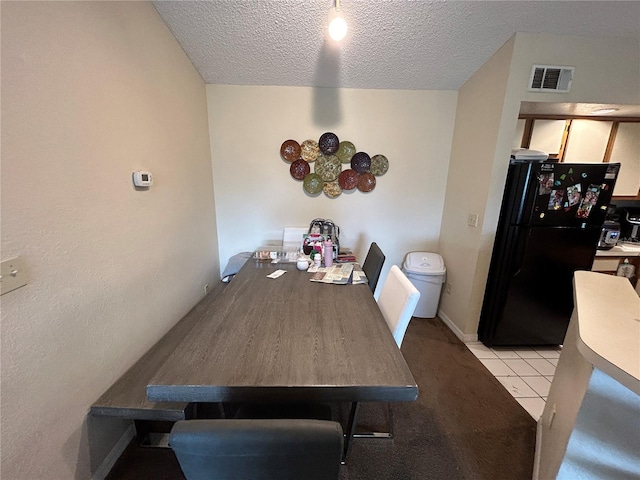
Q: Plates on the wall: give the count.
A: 12